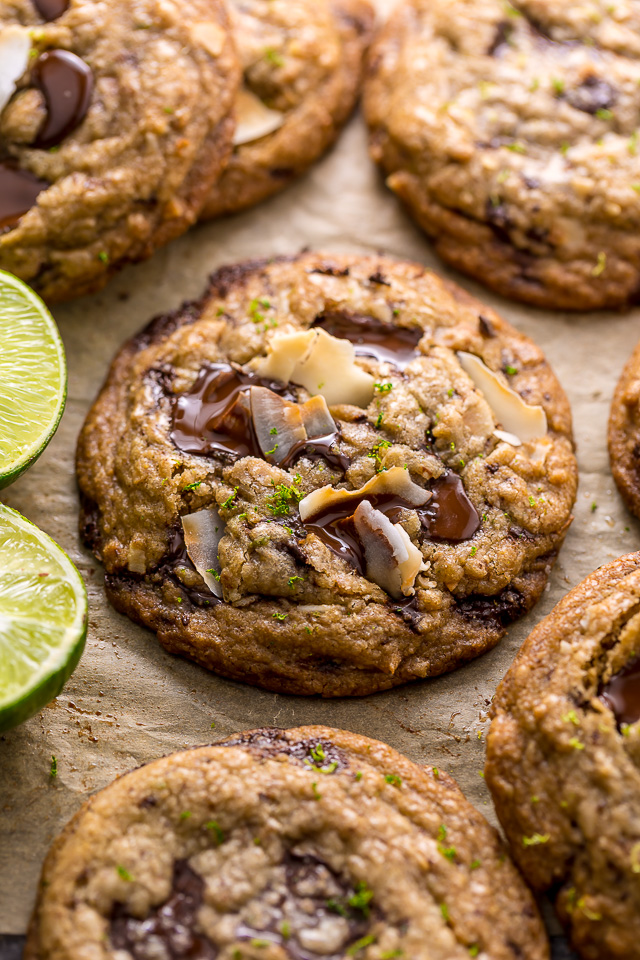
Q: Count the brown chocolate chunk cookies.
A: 7